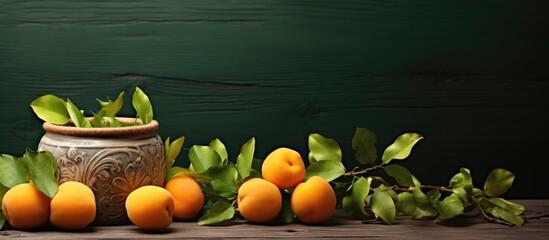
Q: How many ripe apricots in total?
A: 7